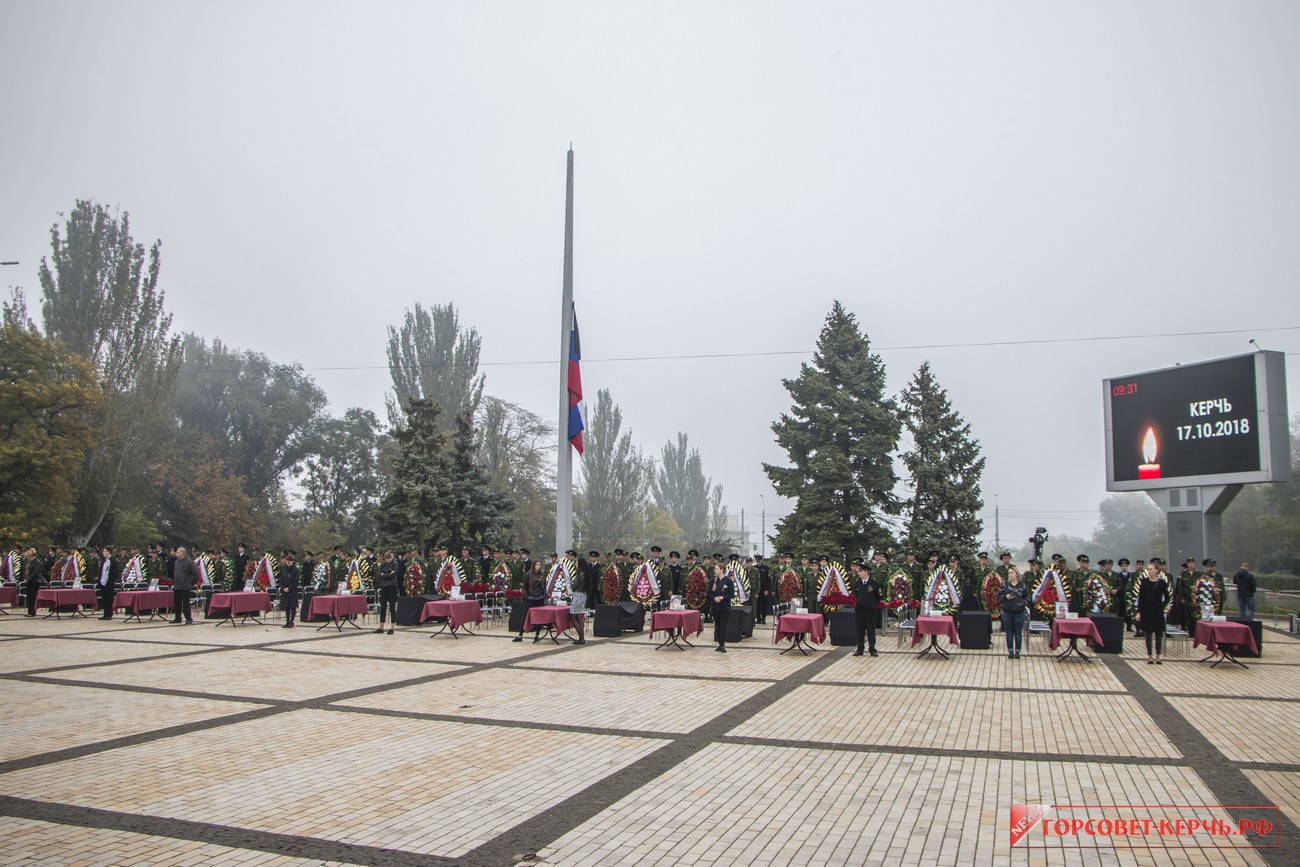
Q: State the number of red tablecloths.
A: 12